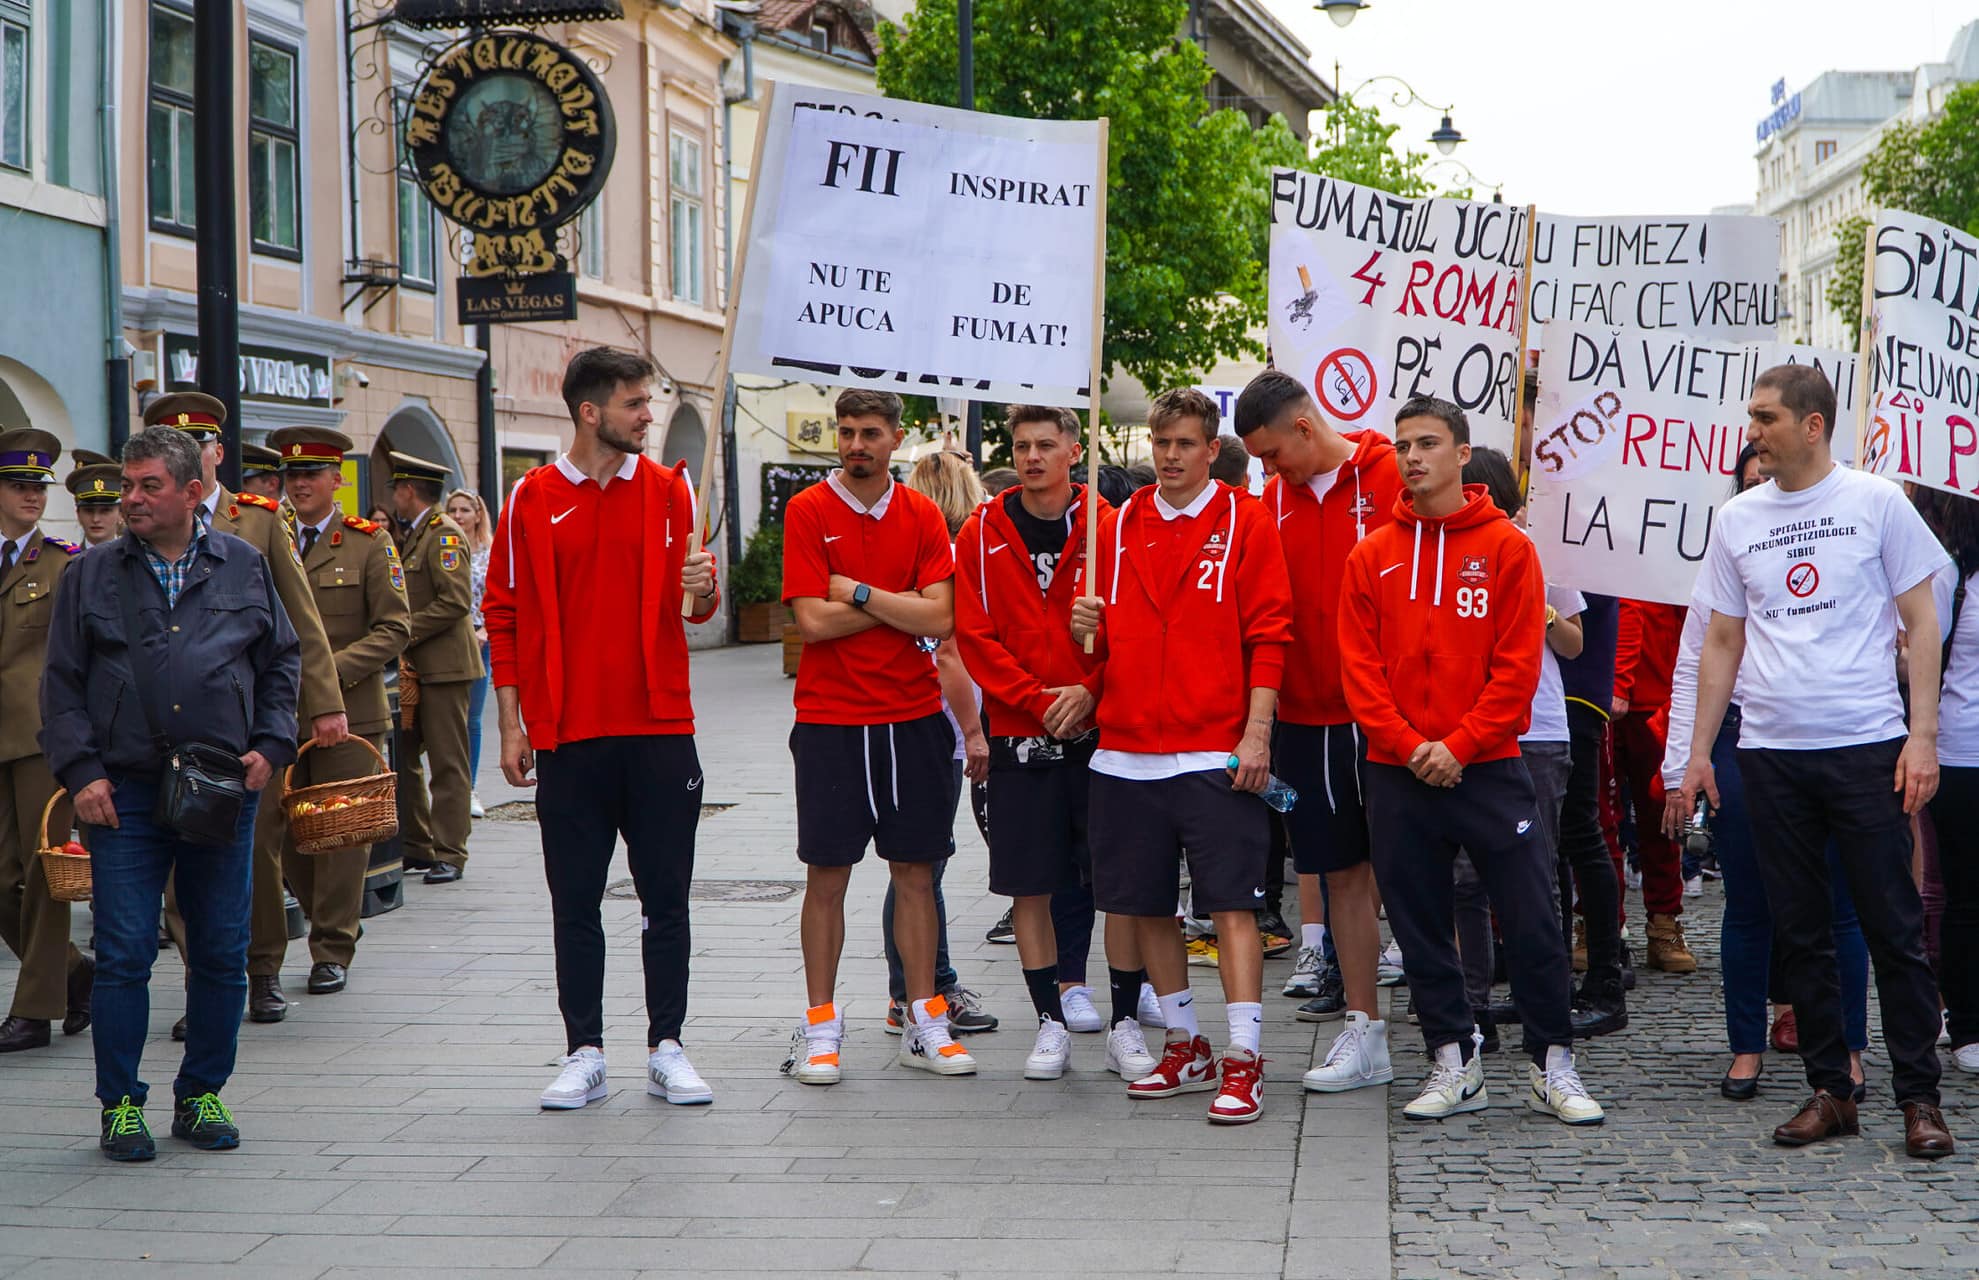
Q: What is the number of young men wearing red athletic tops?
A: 6